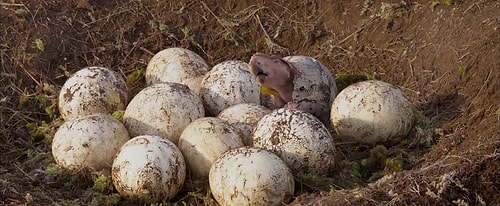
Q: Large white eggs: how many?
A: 12